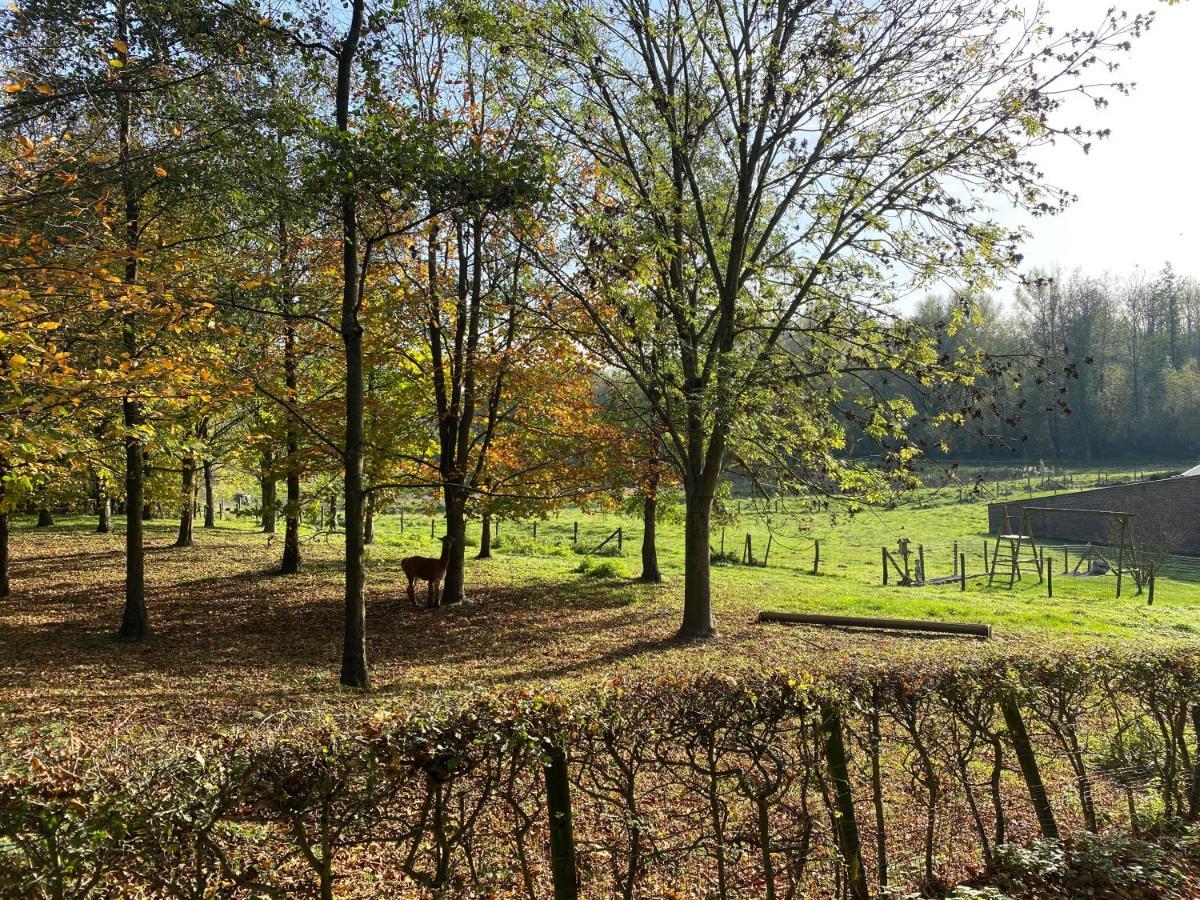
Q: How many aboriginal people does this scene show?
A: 0